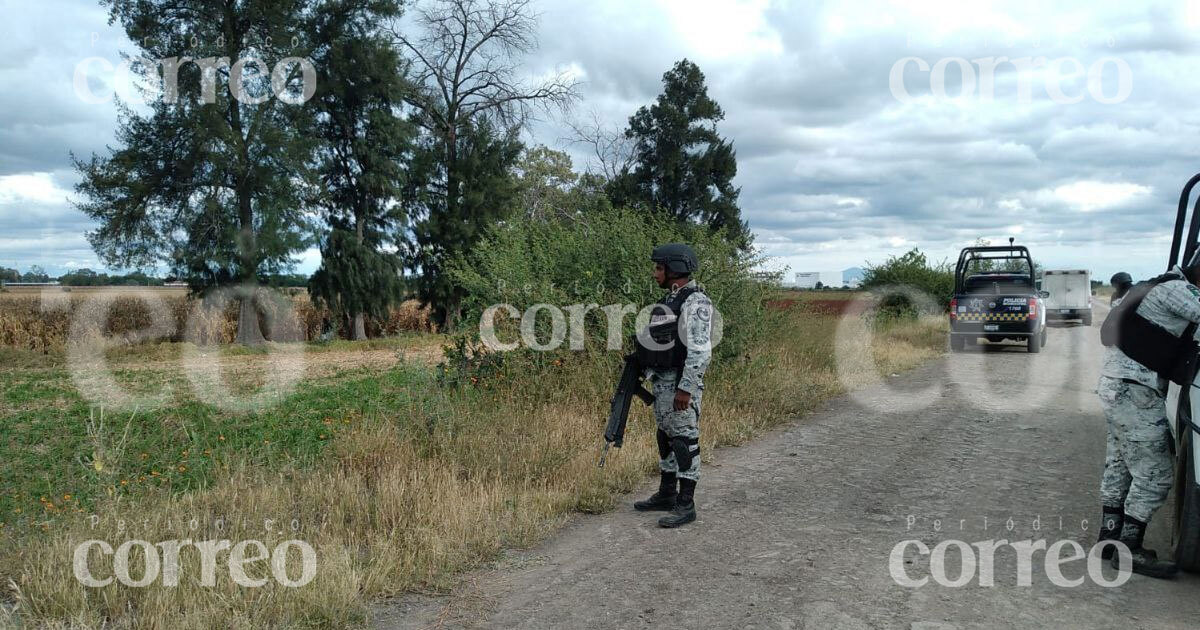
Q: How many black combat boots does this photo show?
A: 4